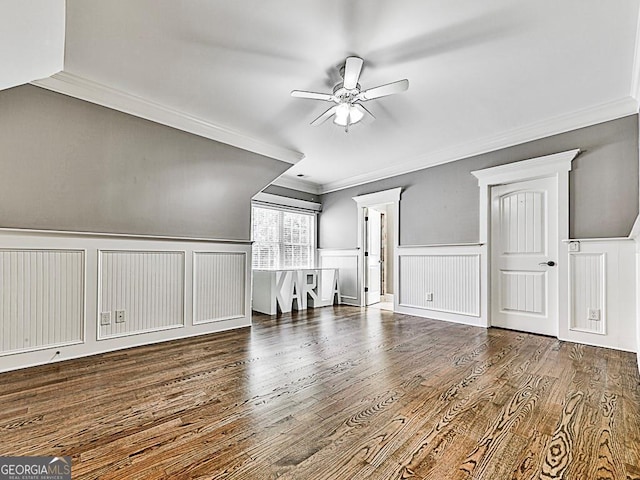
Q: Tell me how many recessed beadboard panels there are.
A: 6